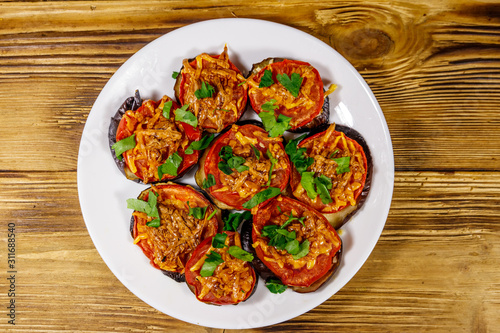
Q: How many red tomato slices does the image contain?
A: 8